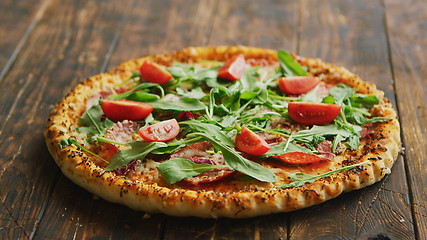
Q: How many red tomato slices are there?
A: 7